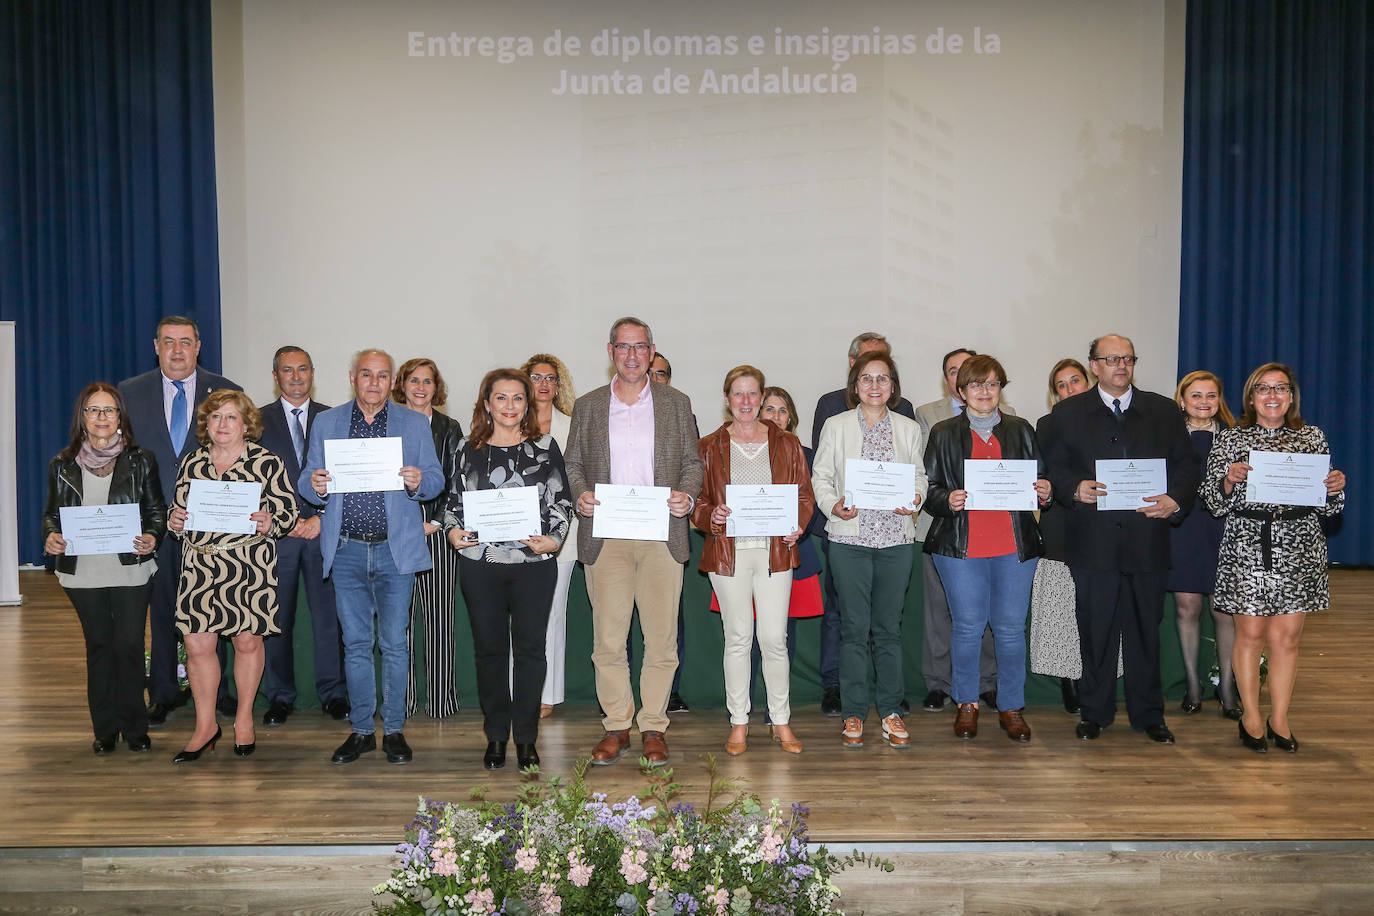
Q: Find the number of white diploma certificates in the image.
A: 10